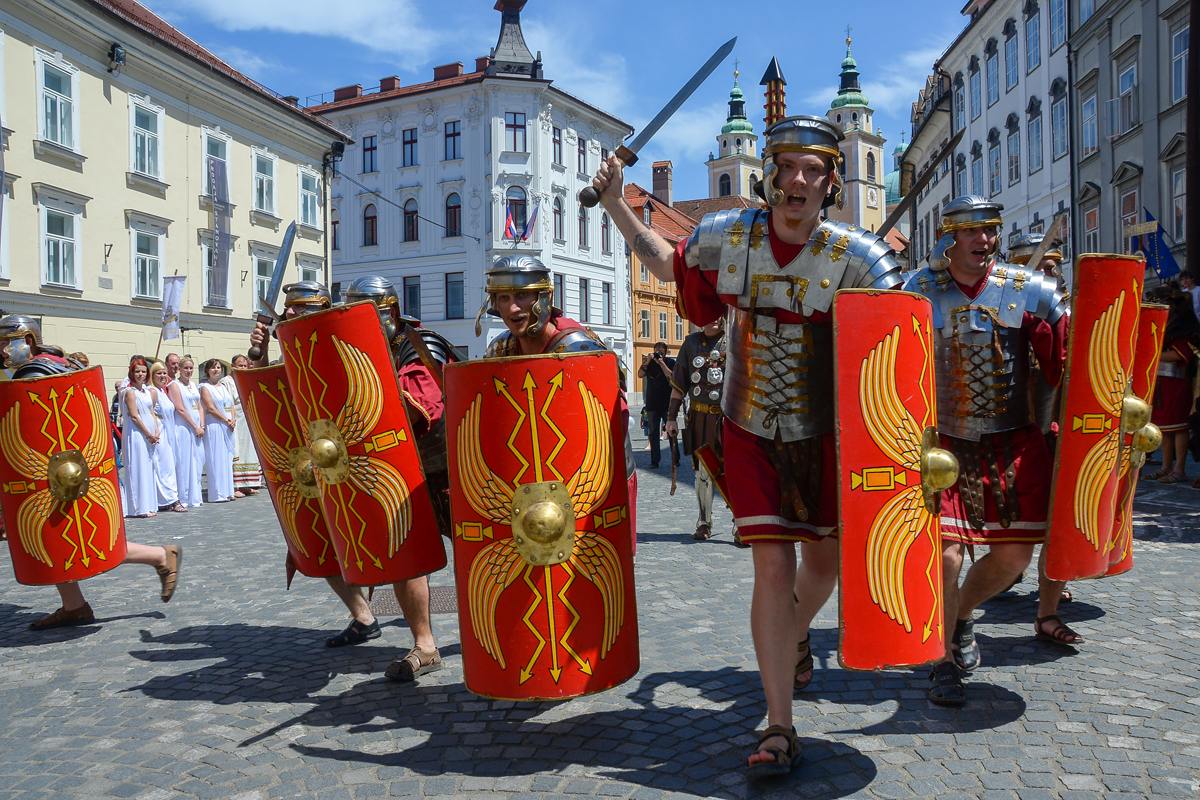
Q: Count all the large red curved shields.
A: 7